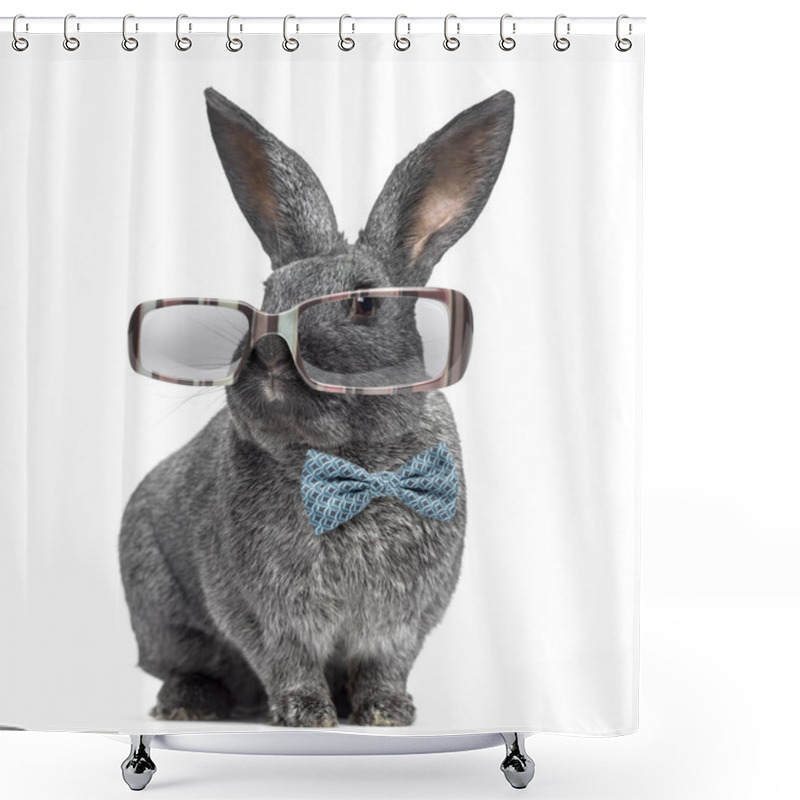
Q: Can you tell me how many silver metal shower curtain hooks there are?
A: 12